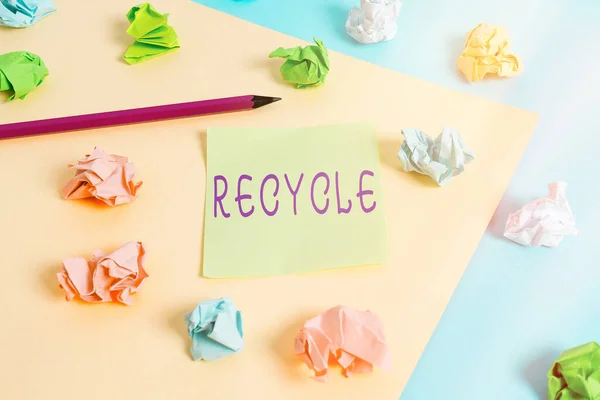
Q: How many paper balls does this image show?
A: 13